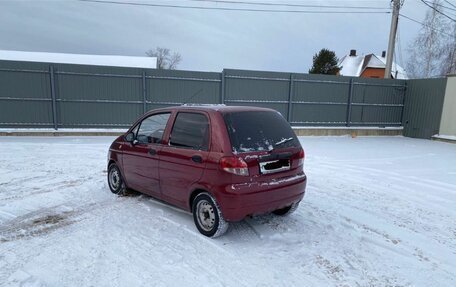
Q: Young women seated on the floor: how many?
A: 0